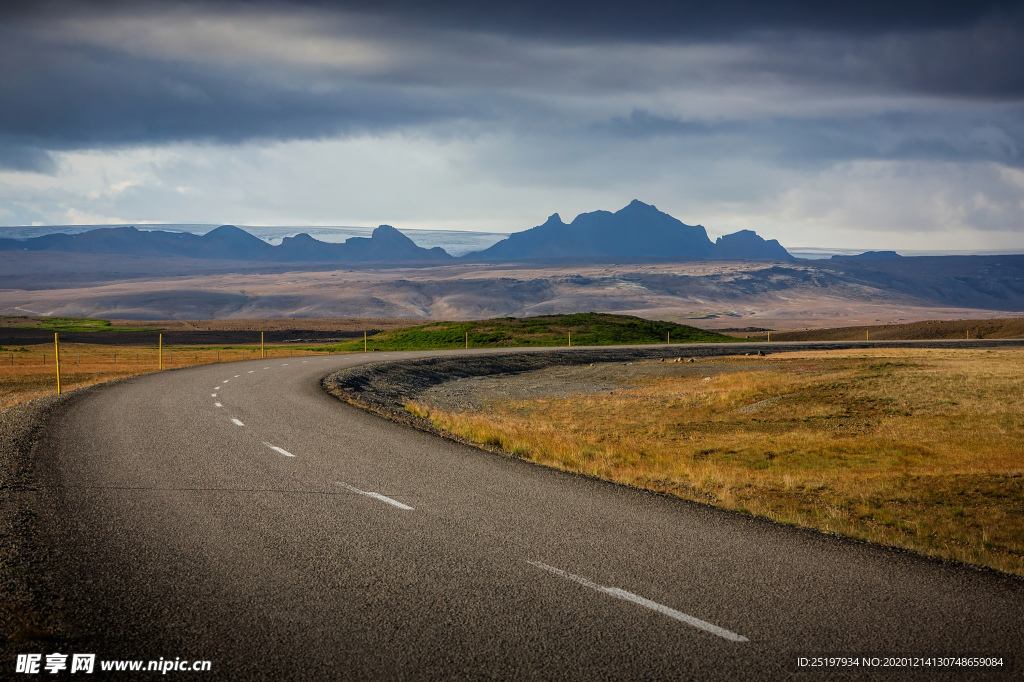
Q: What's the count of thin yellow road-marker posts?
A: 10